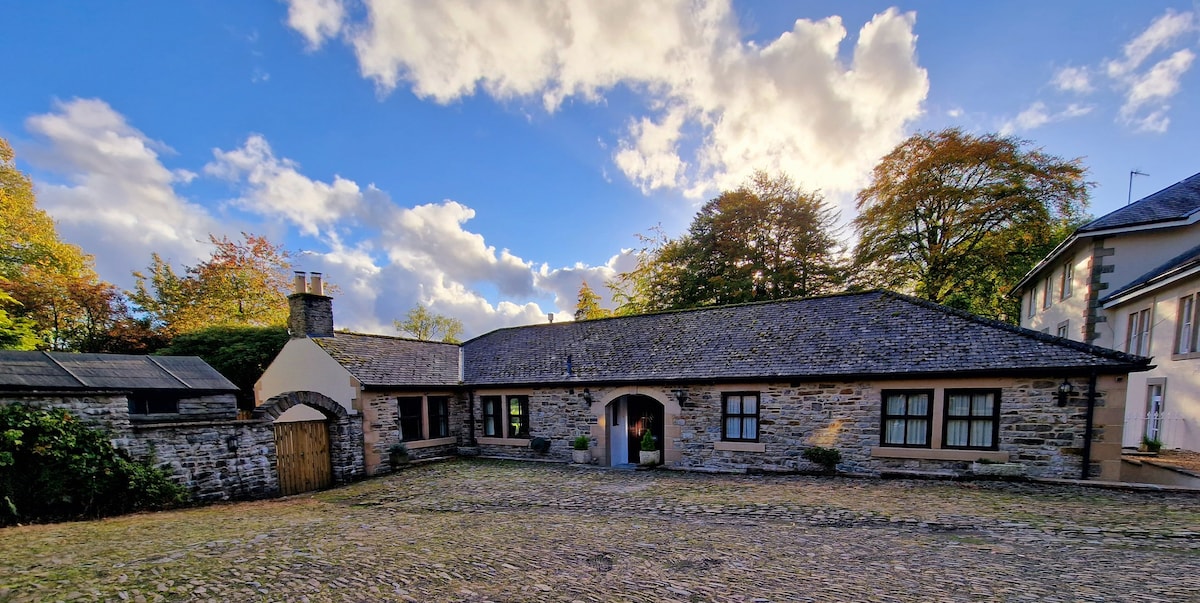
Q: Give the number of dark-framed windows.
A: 7